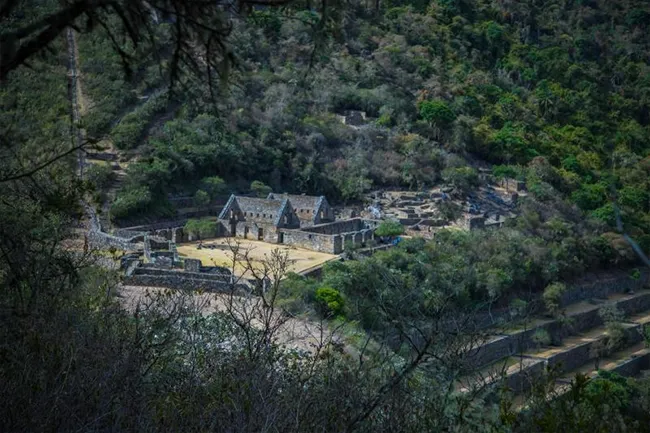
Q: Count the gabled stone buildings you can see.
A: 2